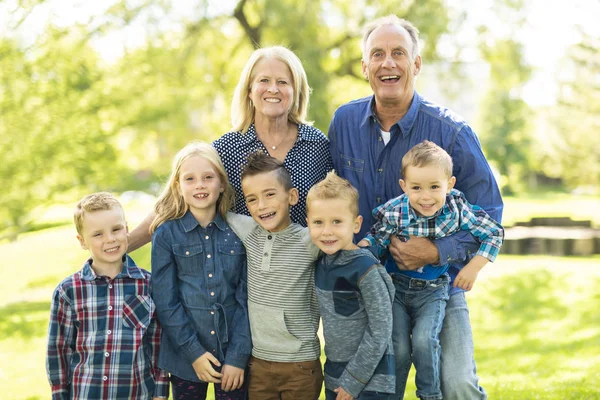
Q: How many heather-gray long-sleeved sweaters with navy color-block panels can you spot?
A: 1